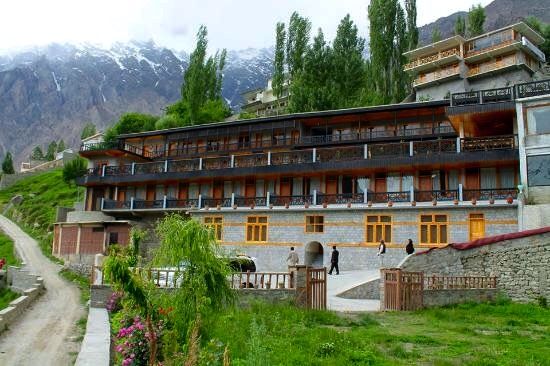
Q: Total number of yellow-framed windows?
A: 5